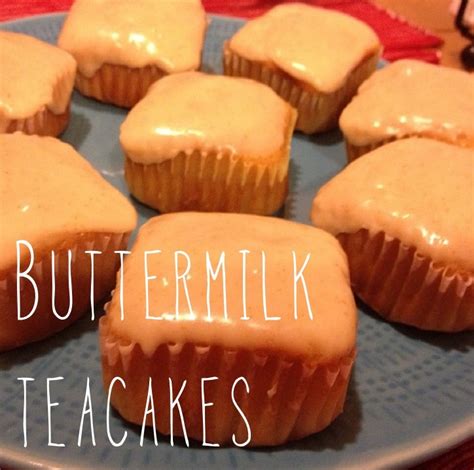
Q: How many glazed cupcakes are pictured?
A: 8